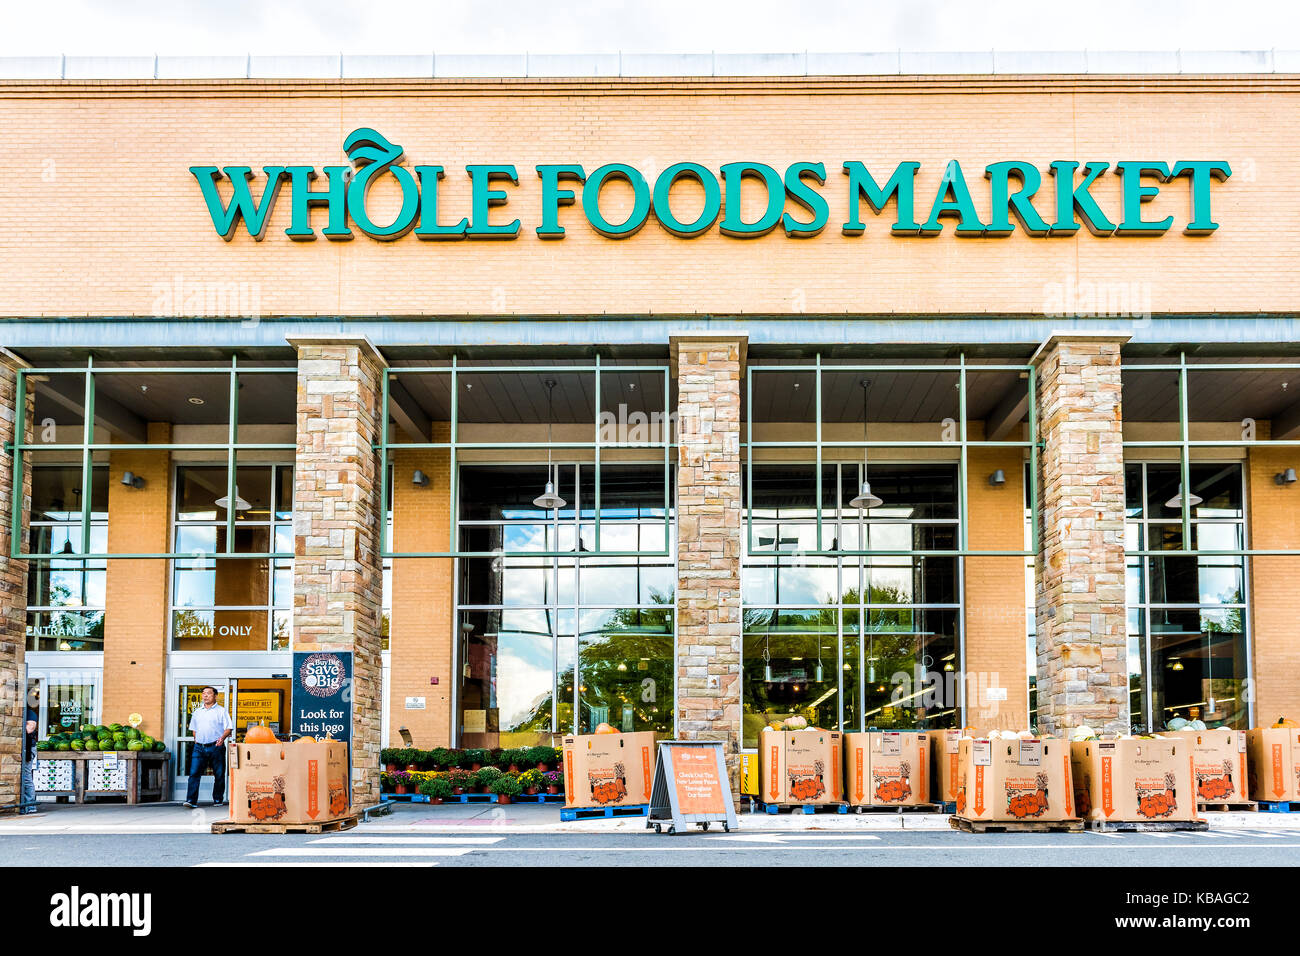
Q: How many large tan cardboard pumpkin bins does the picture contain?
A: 9